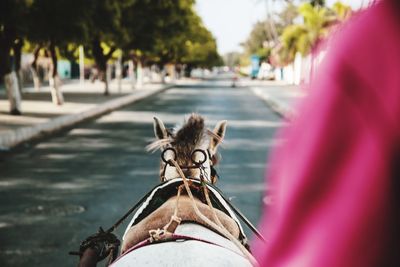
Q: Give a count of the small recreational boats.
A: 0